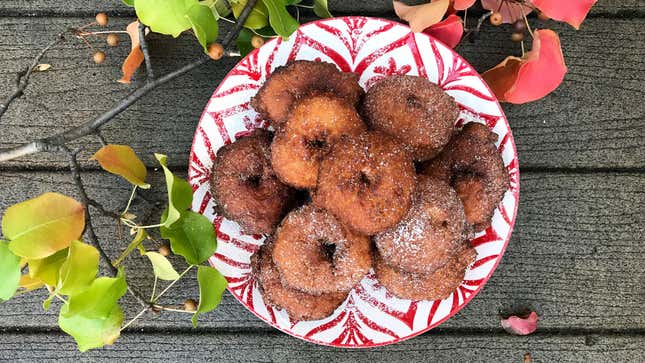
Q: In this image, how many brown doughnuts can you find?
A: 10